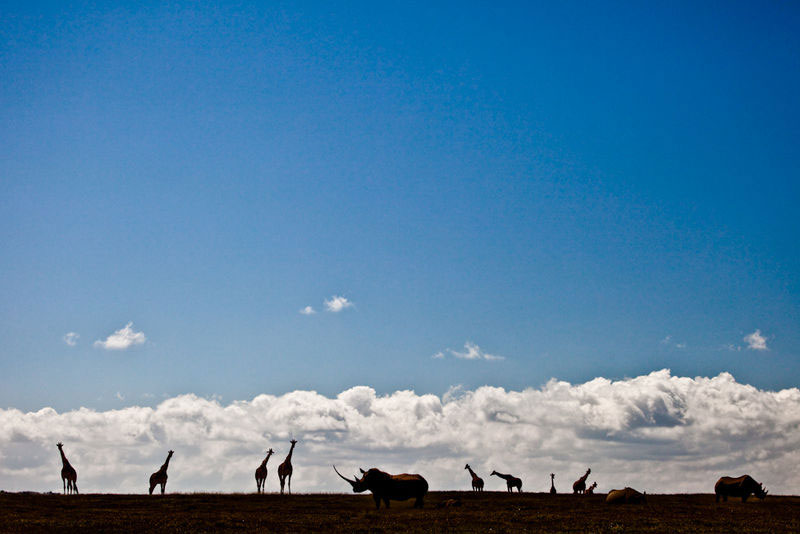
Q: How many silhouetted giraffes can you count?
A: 9